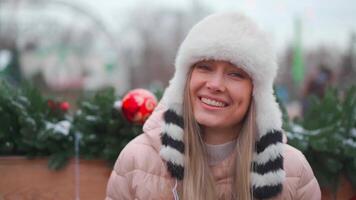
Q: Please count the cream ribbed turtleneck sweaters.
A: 1